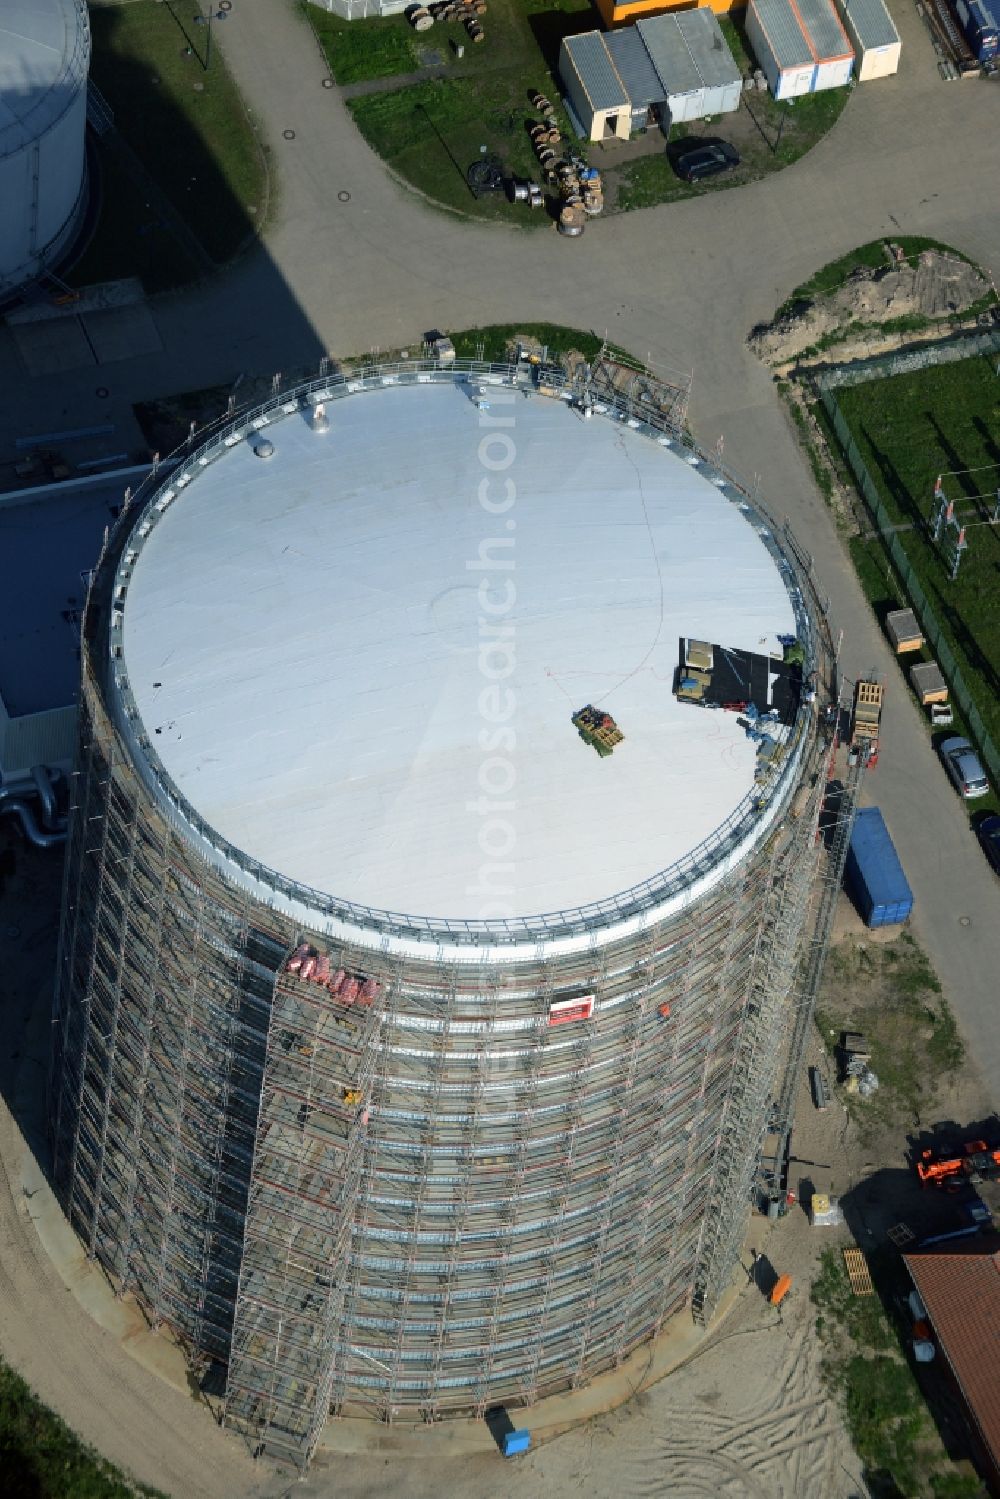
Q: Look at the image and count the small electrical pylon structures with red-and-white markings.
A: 3